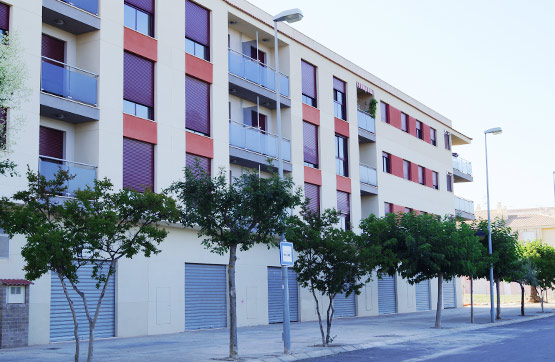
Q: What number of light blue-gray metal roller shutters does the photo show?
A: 7